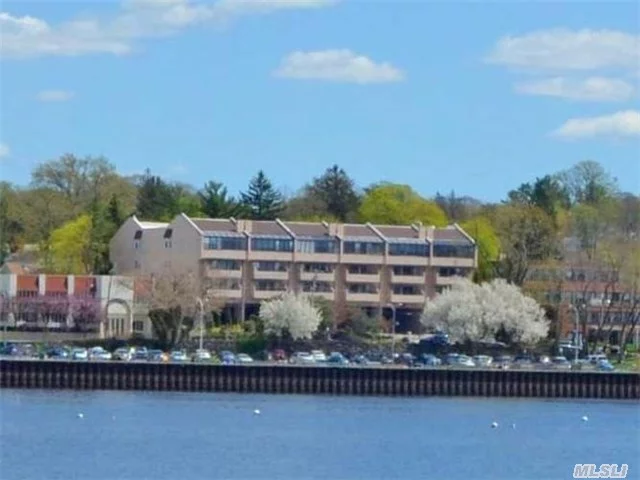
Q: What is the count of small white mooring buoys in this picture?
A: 4